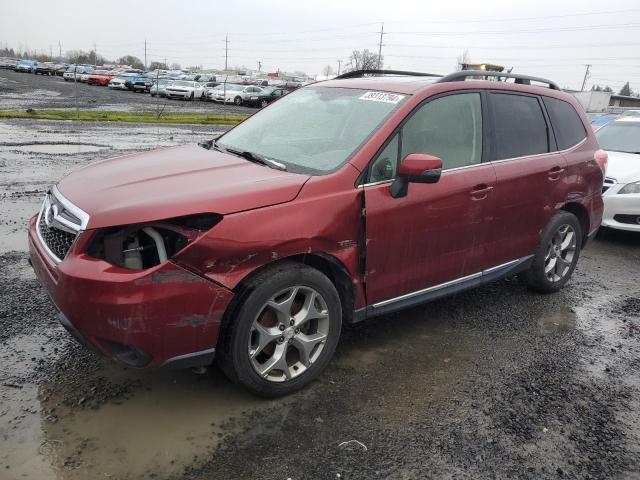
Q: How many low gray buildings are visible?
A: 1